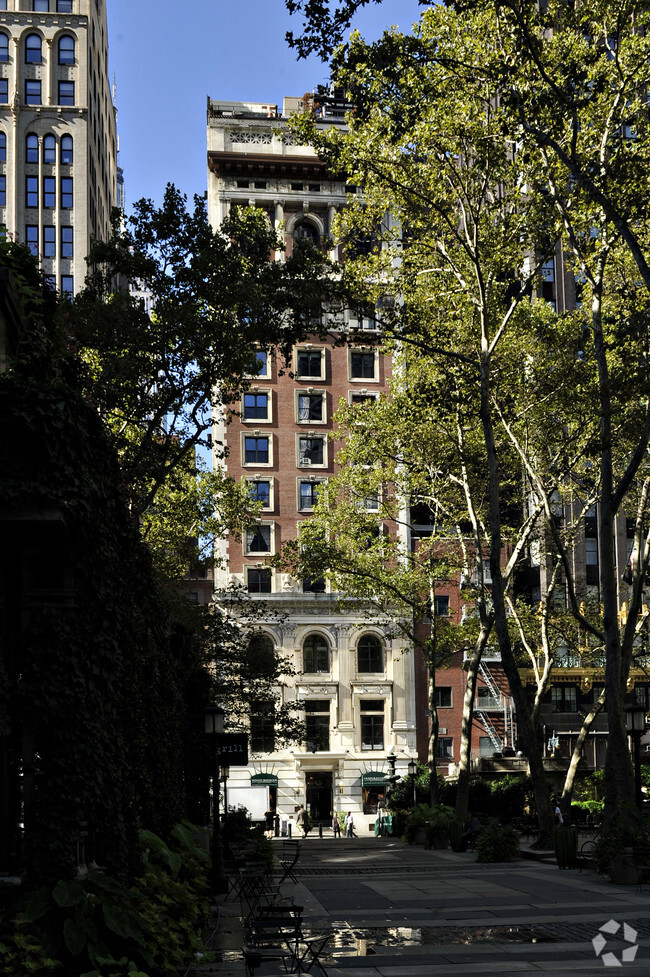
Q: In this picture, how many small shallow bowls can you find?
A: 0